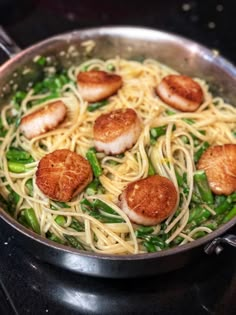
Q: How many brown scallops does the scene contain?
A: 7